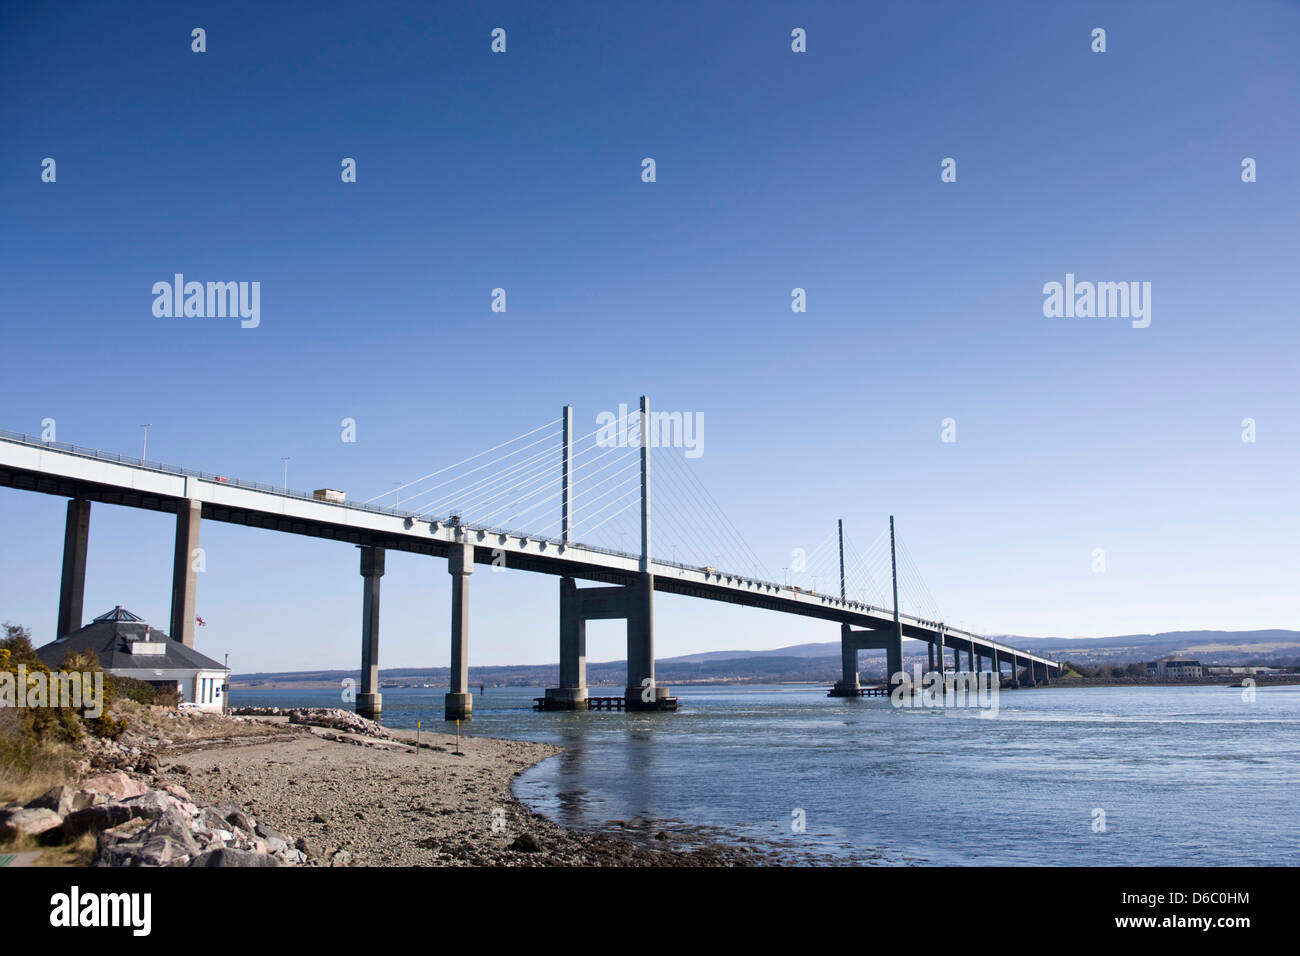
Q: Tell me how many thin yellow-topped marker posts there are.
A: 2